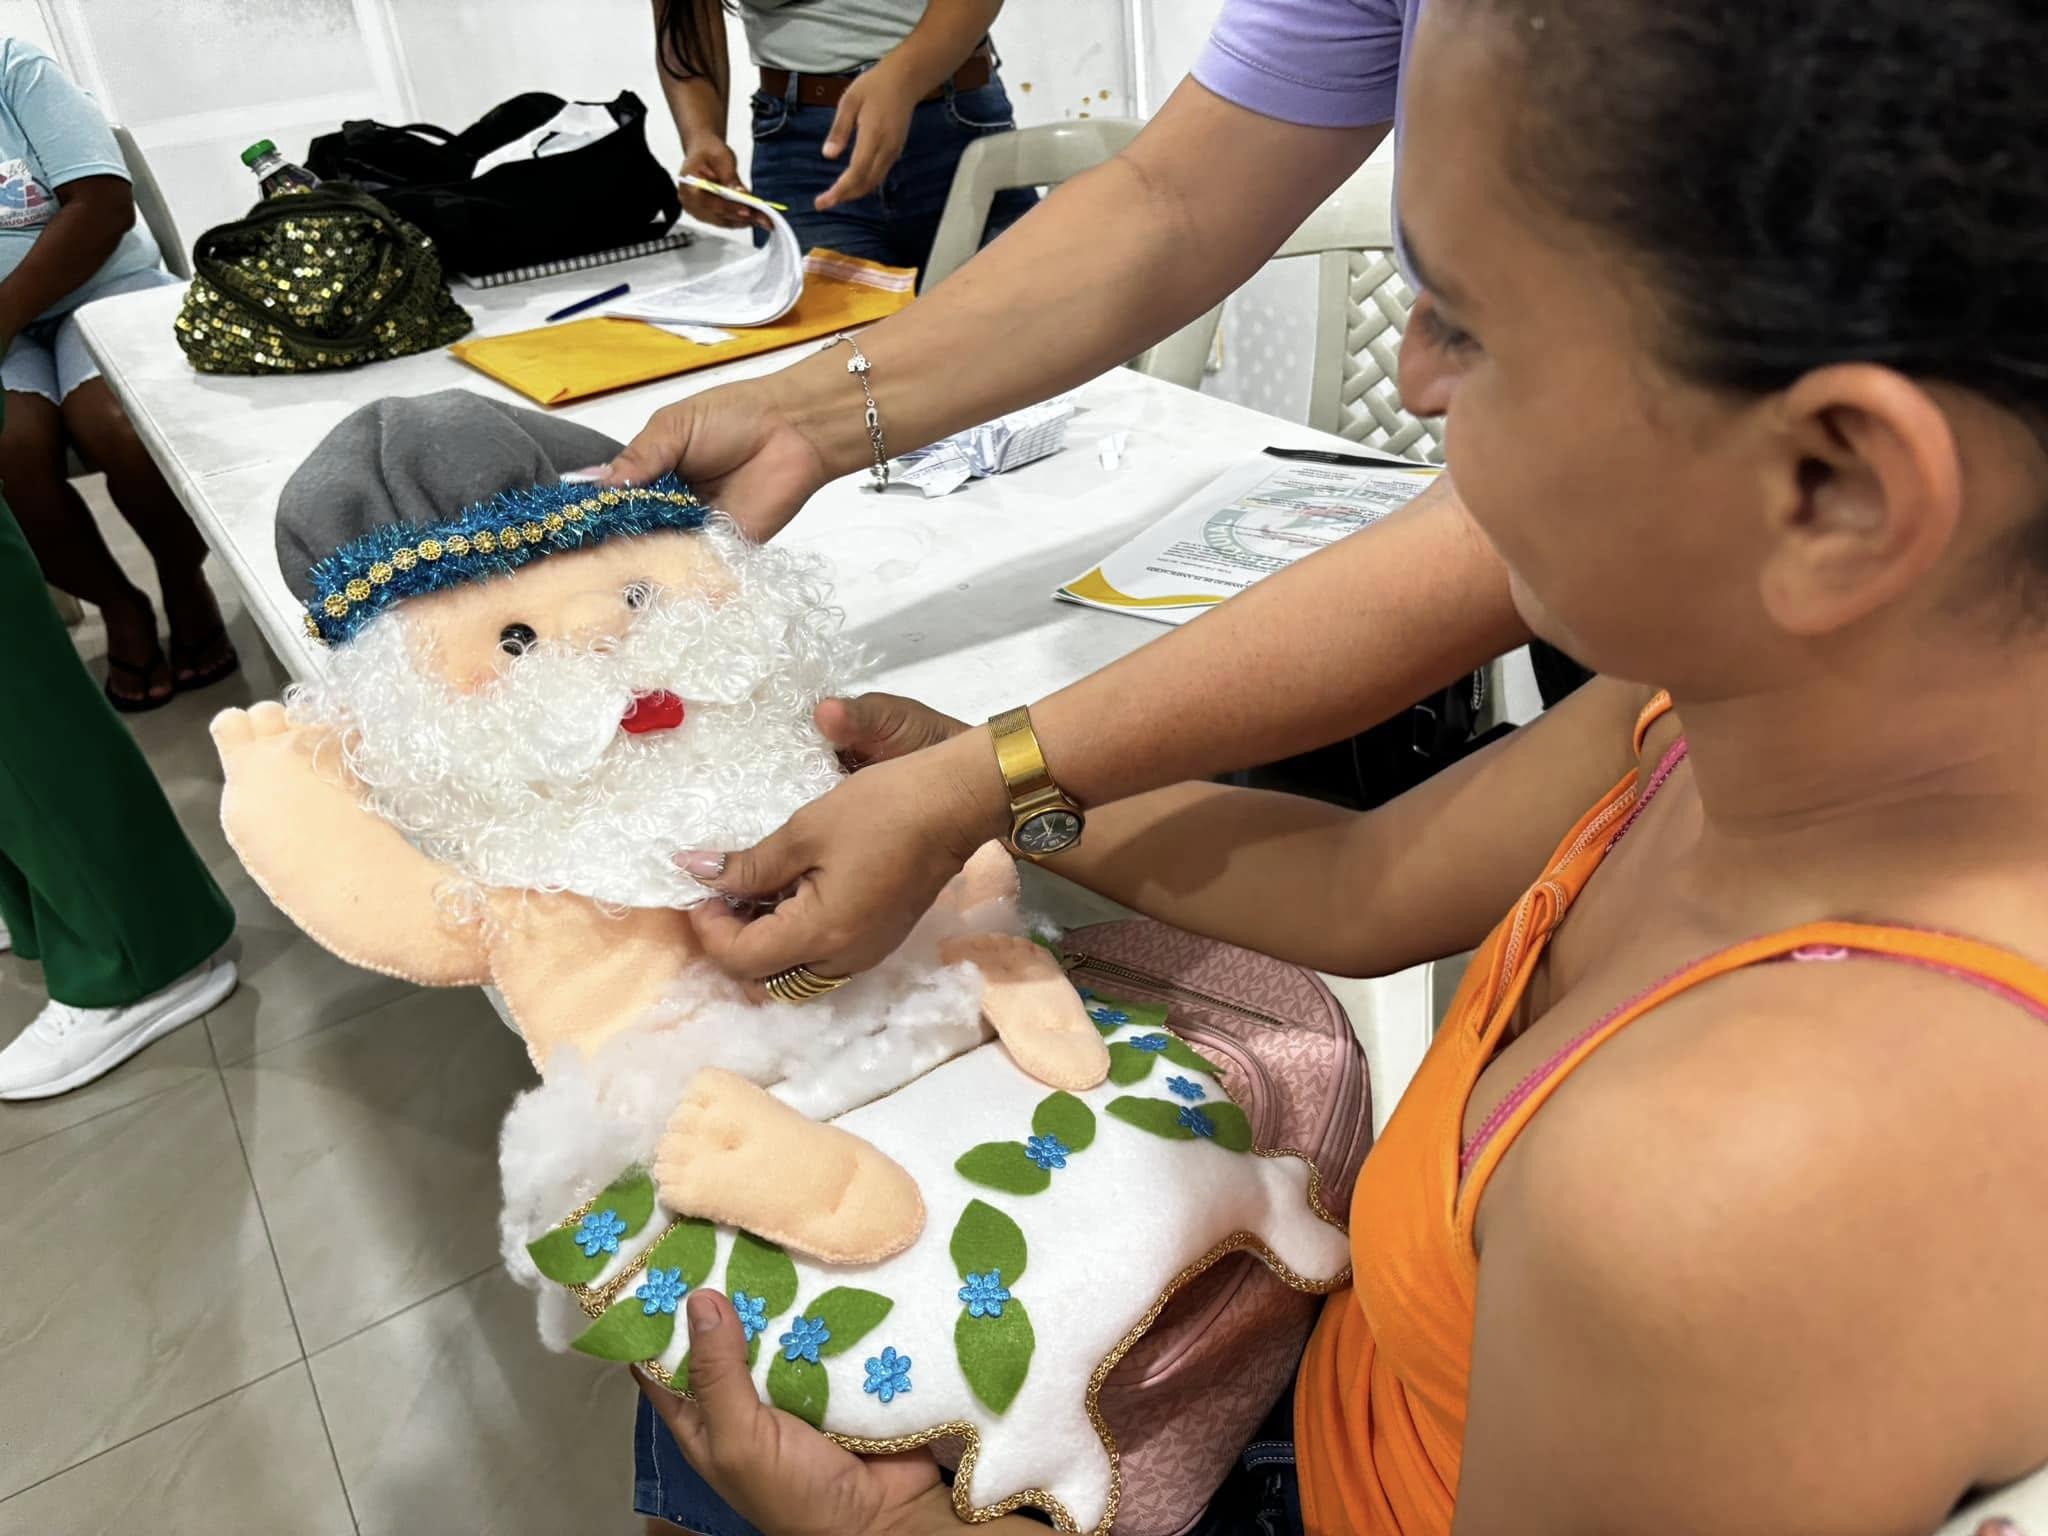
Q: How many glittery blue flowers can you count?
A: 12